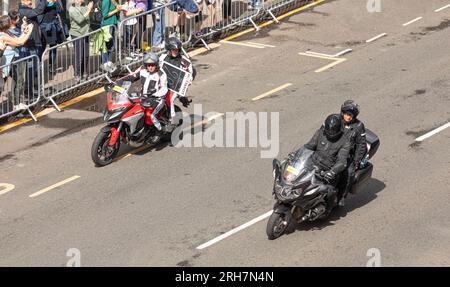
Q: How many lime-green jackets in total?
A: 1